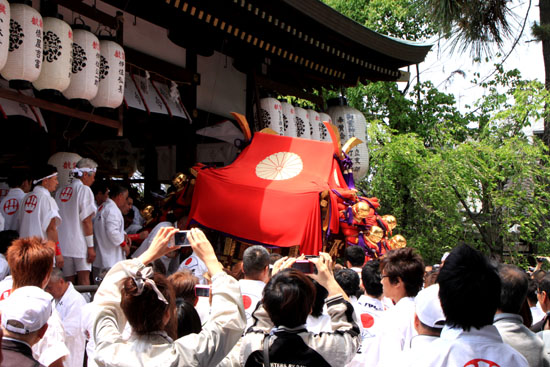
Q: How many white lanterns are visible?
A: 12